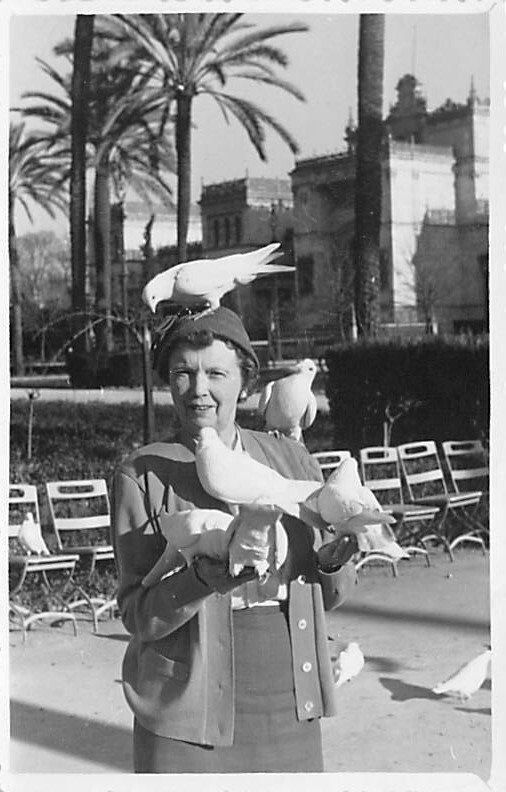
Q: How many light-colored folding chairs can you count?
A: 6